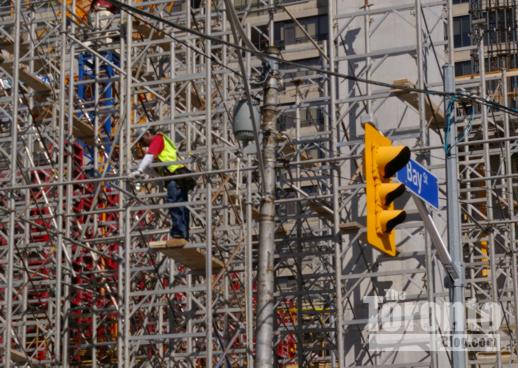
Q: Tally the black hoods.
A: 3